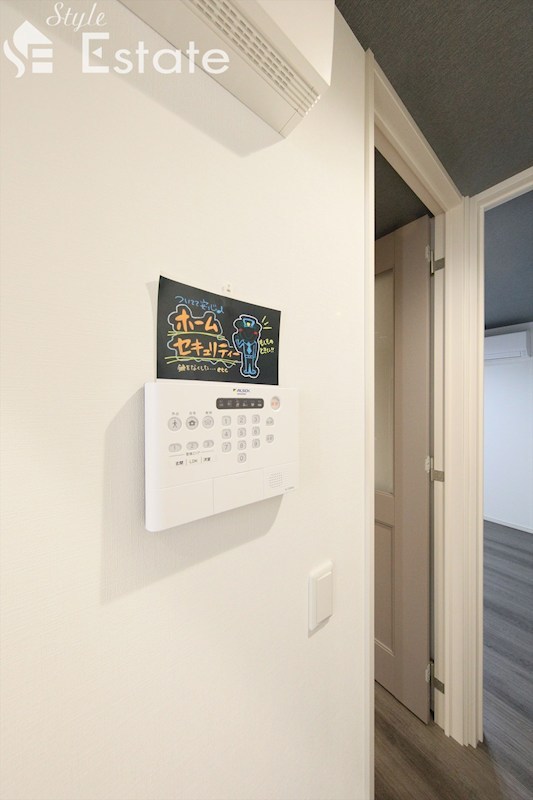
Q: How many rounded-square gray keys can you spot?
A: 10